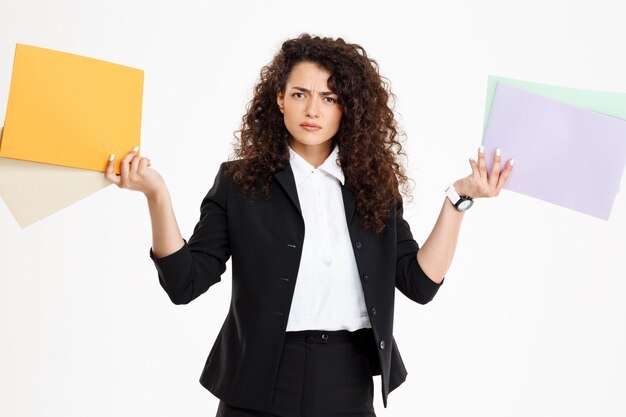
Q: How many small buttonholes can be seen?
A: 3